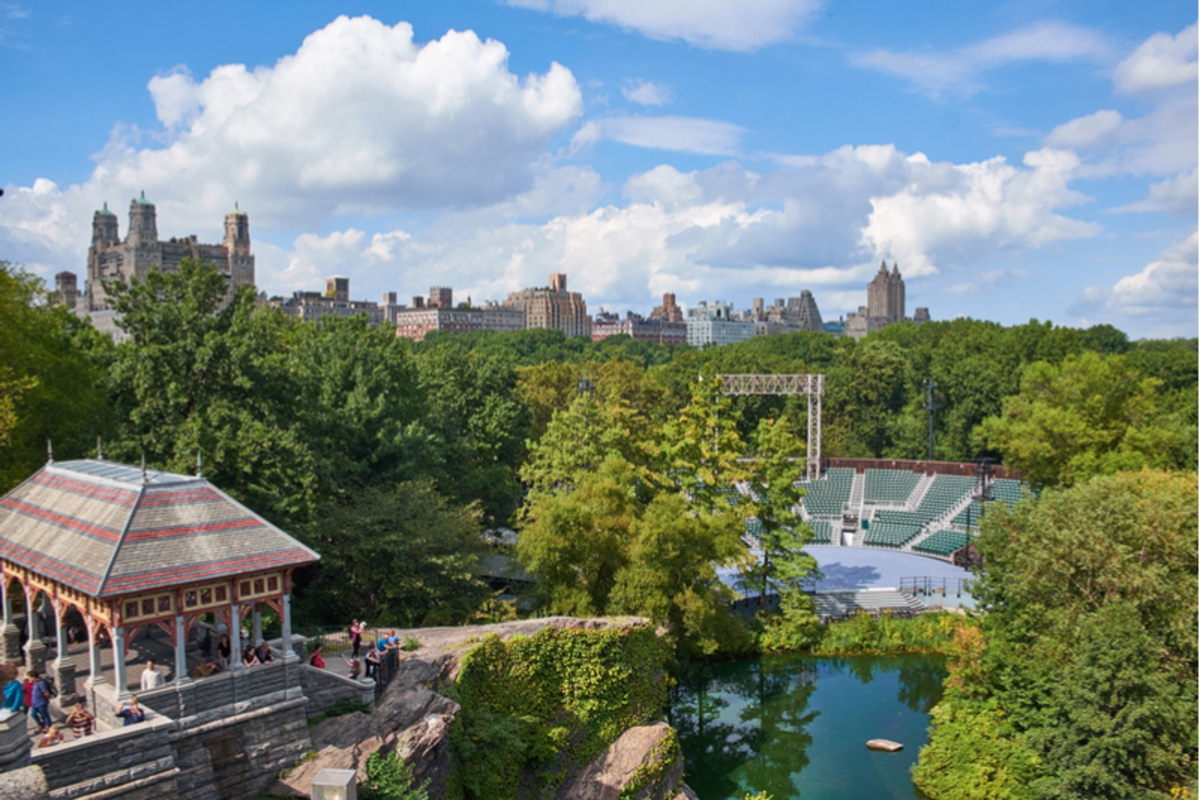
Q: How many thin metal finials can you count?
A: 4